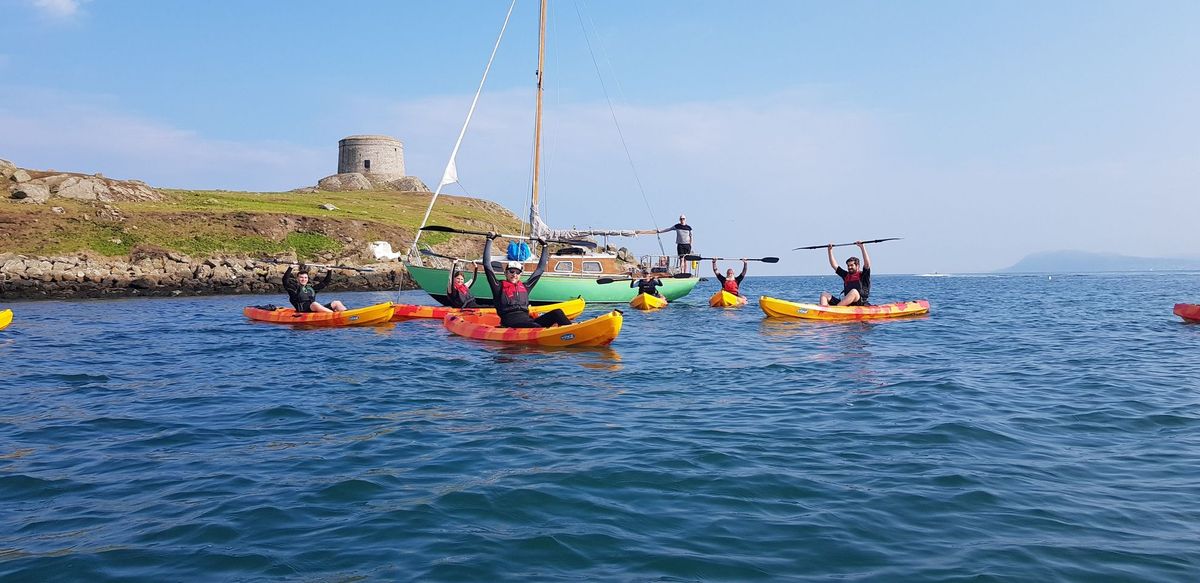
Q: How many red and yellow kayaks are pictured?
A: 8